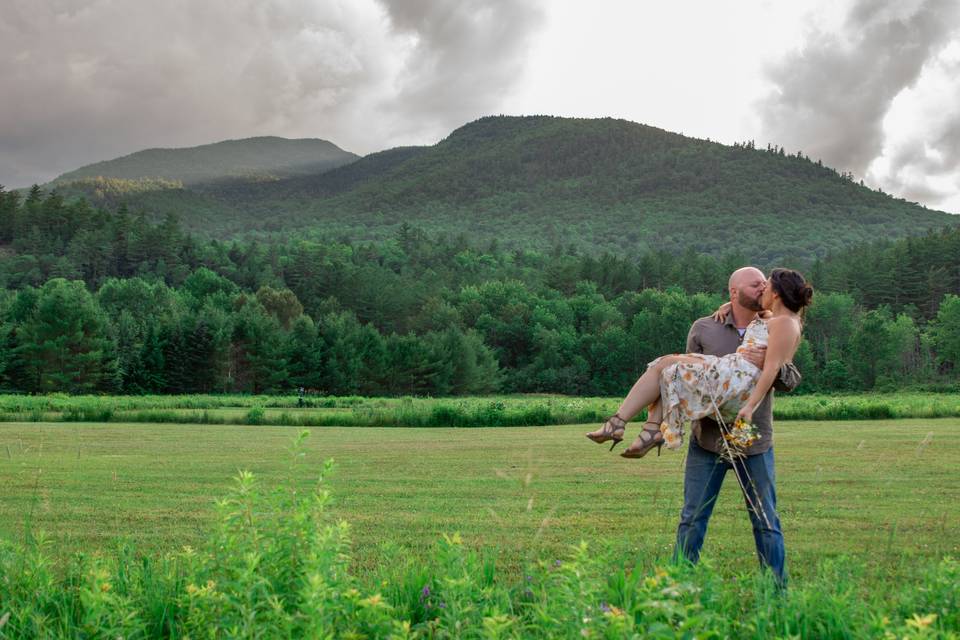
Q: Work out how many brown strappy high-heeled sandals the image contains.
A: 2